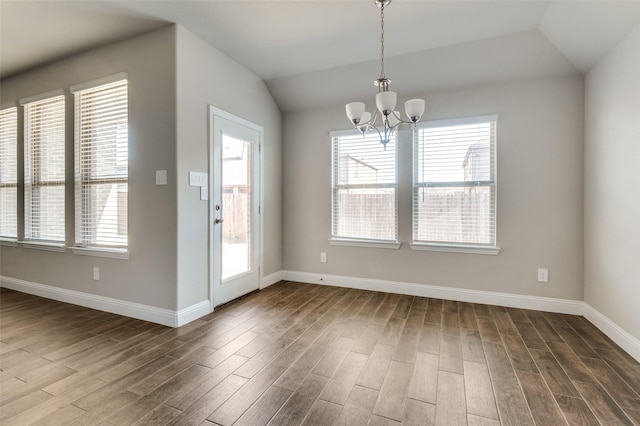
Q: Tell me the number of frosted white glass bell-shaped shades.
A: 5